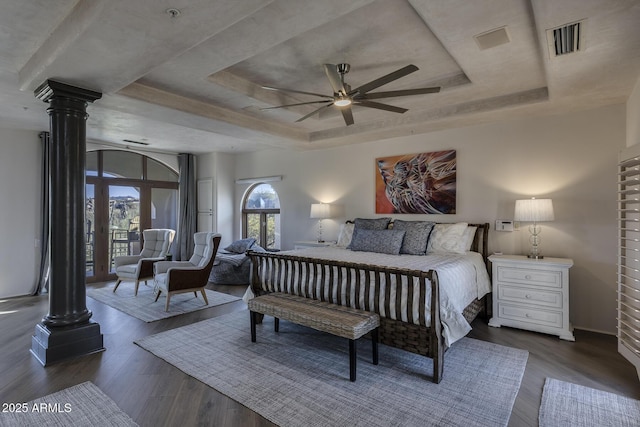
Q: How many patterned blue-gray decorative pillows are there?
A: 3